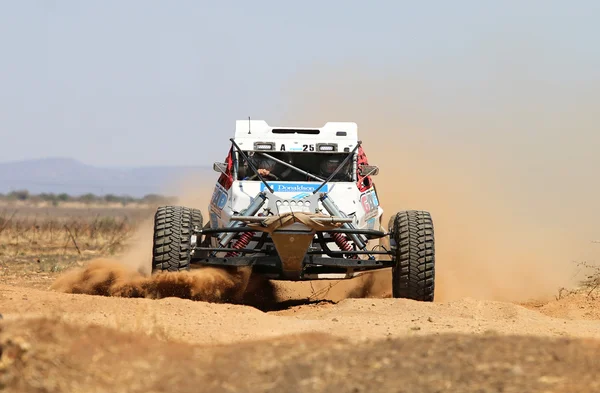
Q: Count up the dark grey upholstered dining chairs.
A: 0